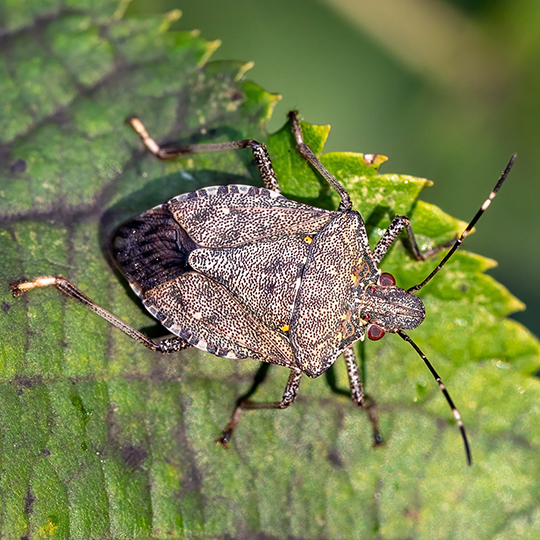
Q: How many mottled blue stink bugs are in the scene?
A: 0